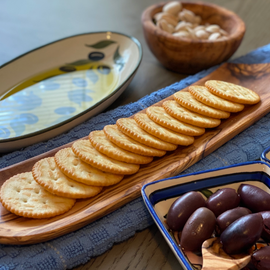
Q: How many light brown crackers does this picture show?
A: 13